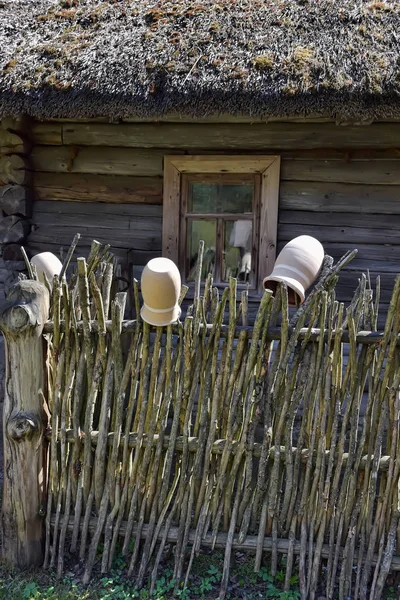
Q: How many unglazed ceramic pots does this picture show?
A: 3